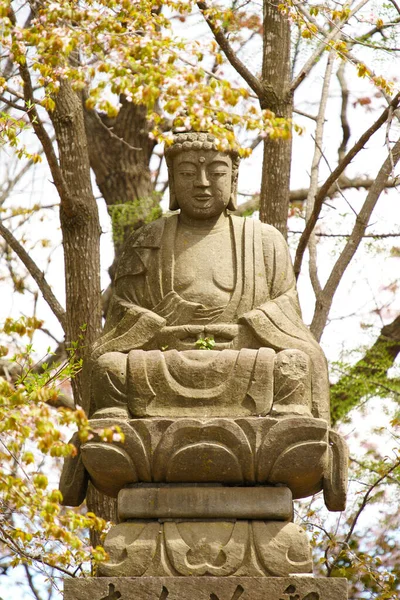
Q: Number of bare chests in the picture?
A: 1